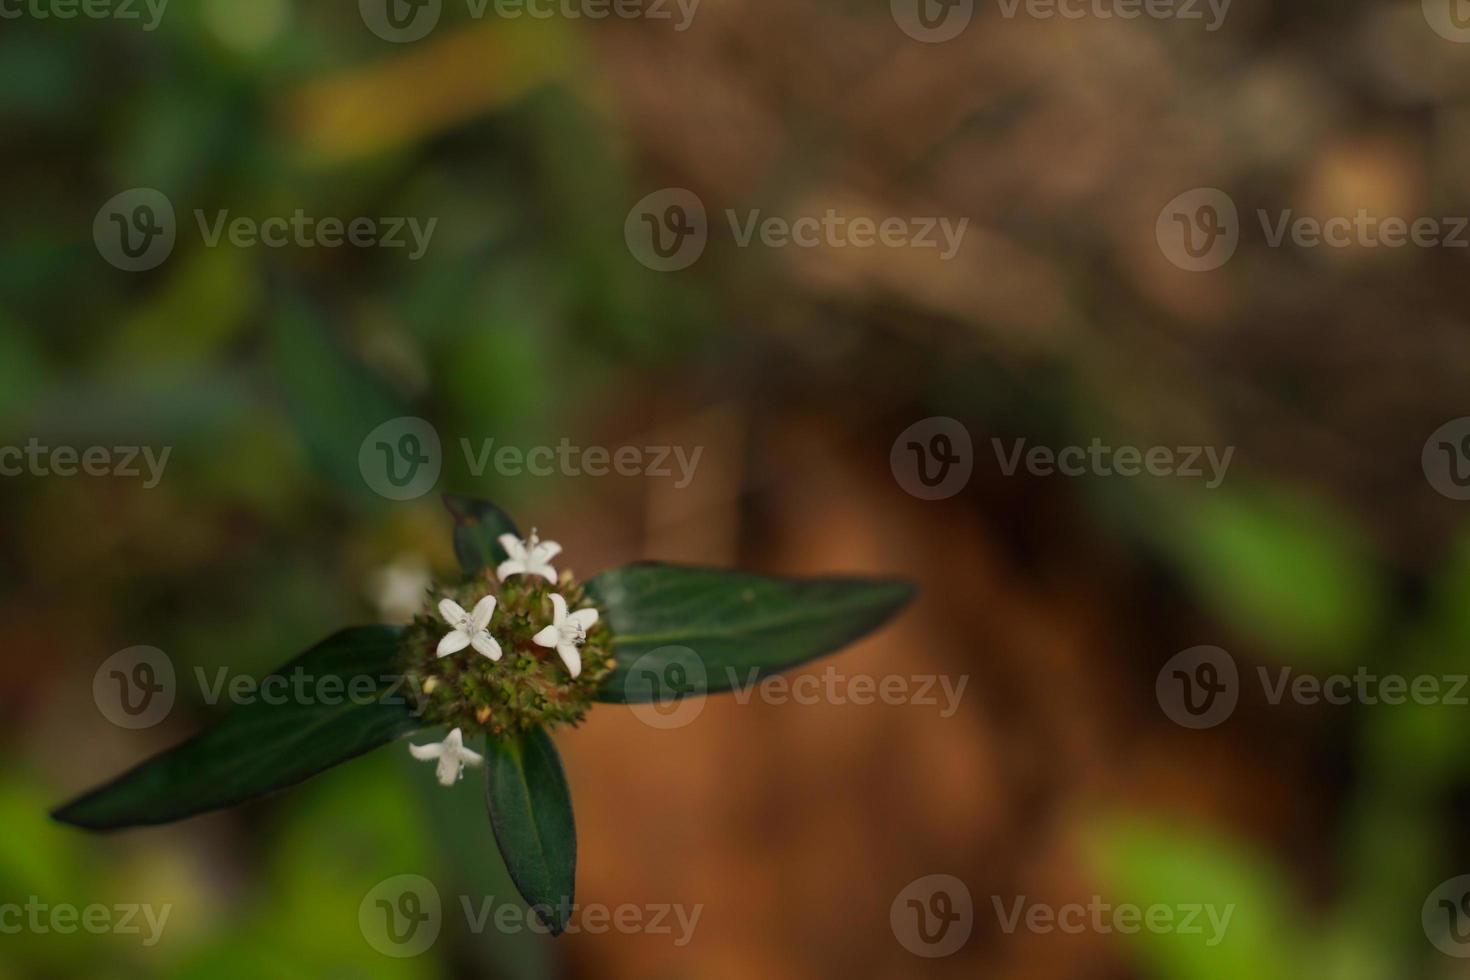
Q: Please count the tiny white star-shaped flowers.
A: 4